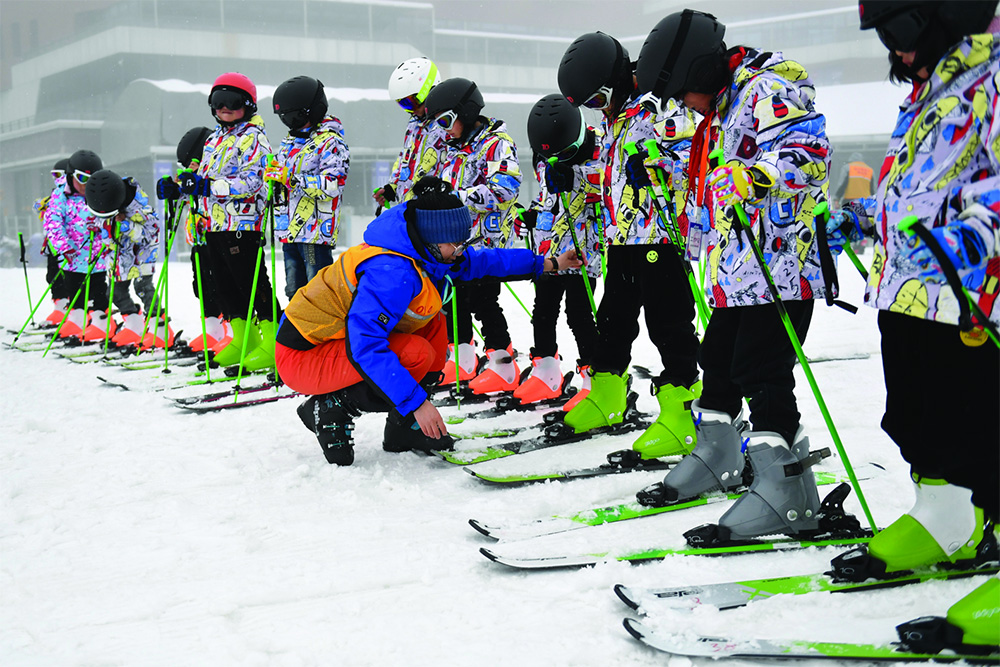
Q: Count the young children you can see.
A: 12